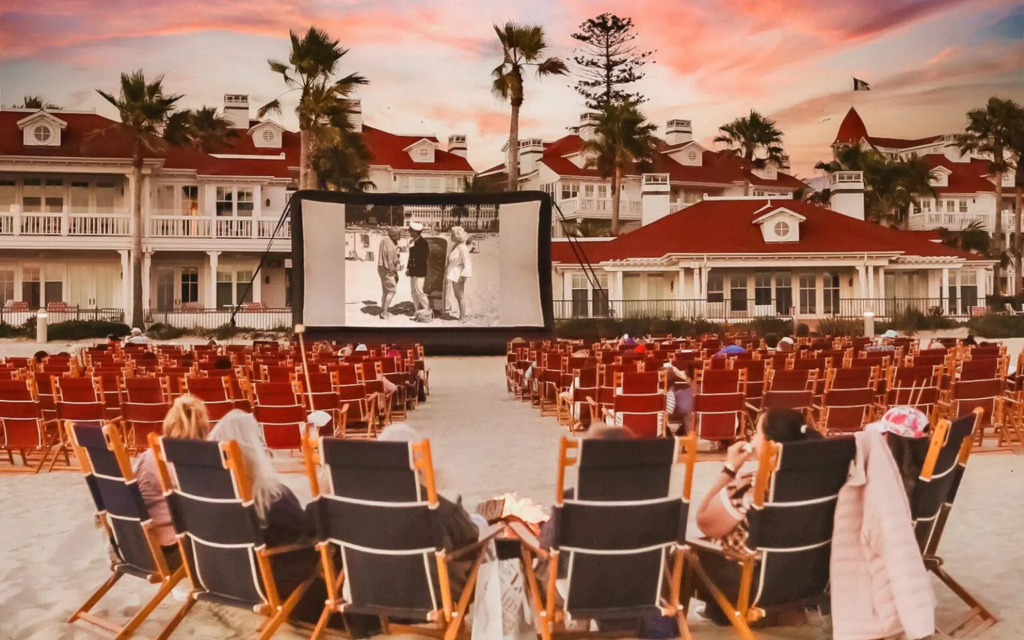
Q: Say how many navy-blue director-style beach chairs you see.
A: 6